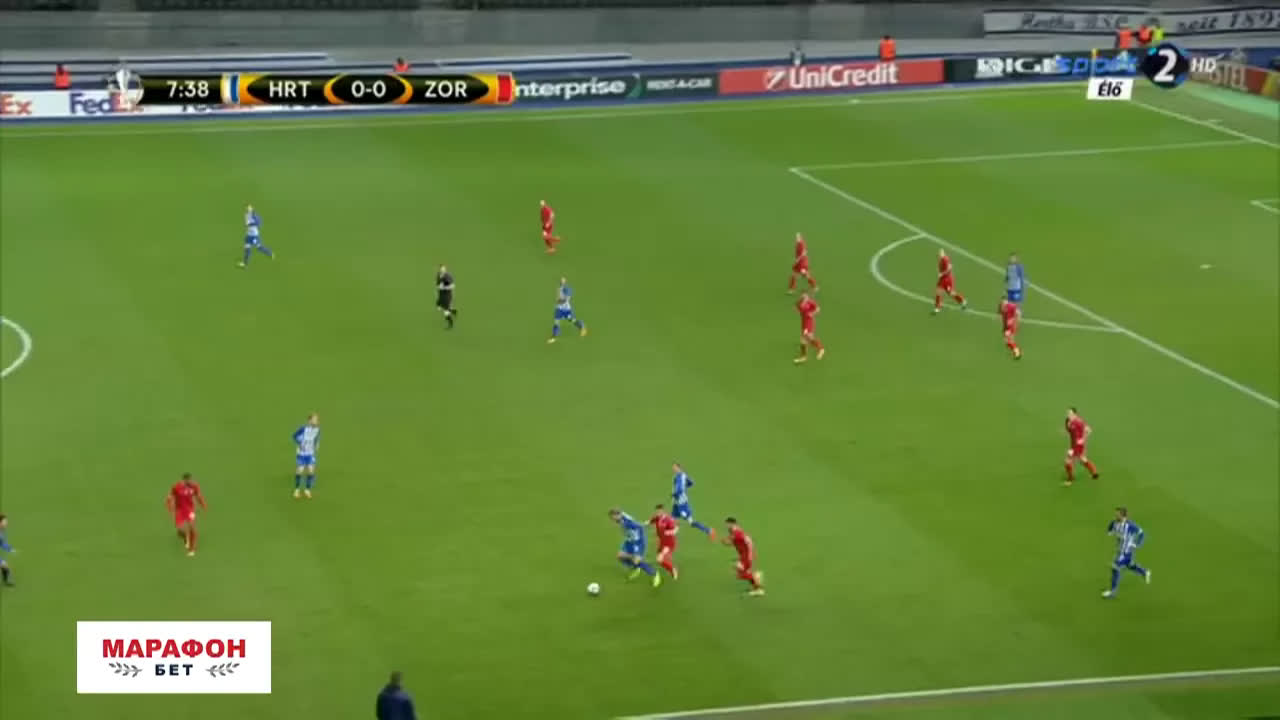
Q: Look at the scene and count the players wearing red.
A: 9